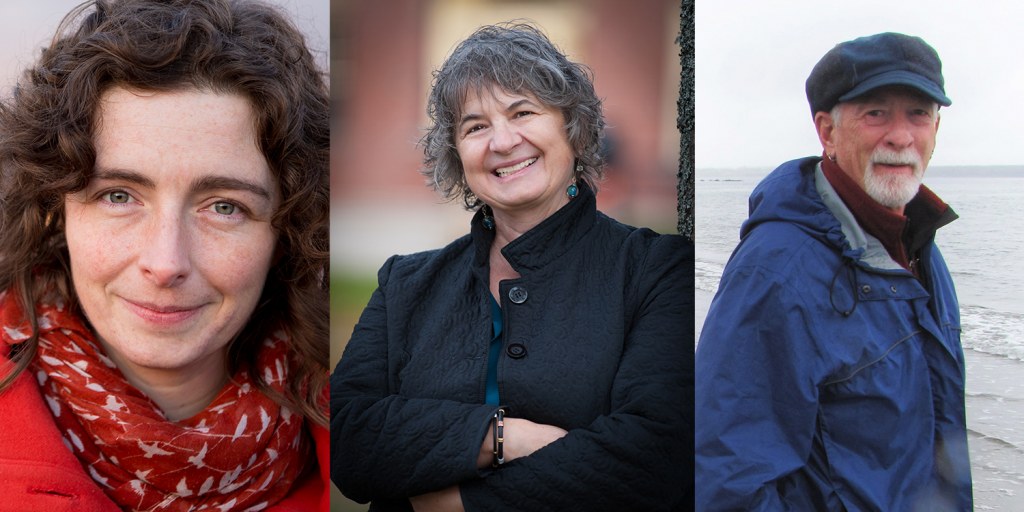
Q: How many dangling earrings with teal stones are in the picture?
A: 2